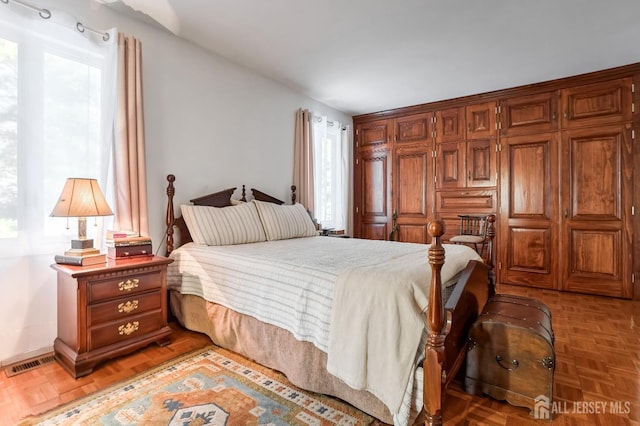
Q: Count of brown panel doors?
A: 12